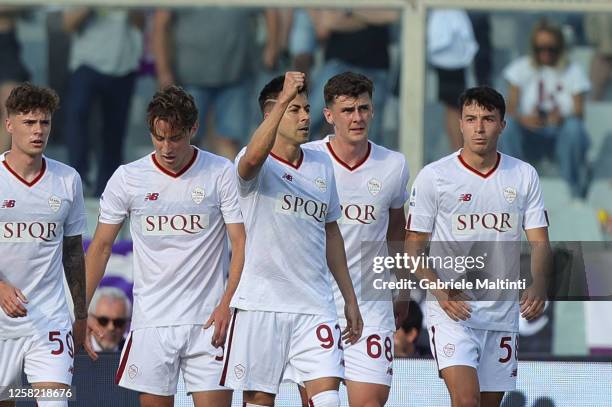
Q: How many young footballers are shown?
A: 5